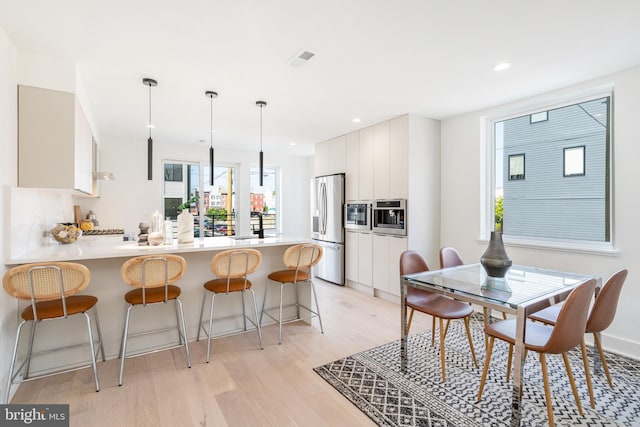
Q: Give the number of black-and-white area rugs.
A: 1